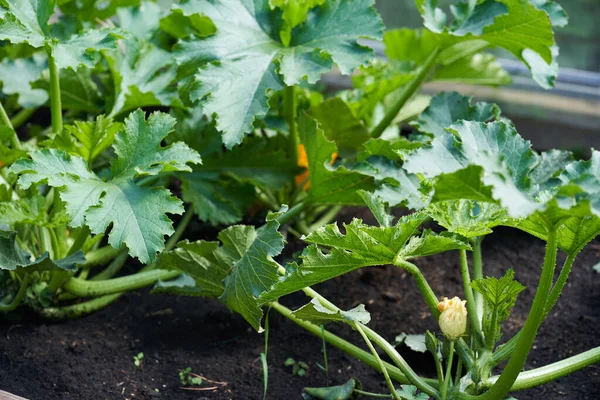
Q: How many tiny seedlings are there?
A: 3